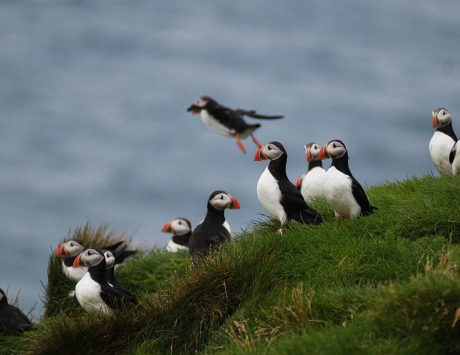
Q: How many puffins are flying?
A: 1